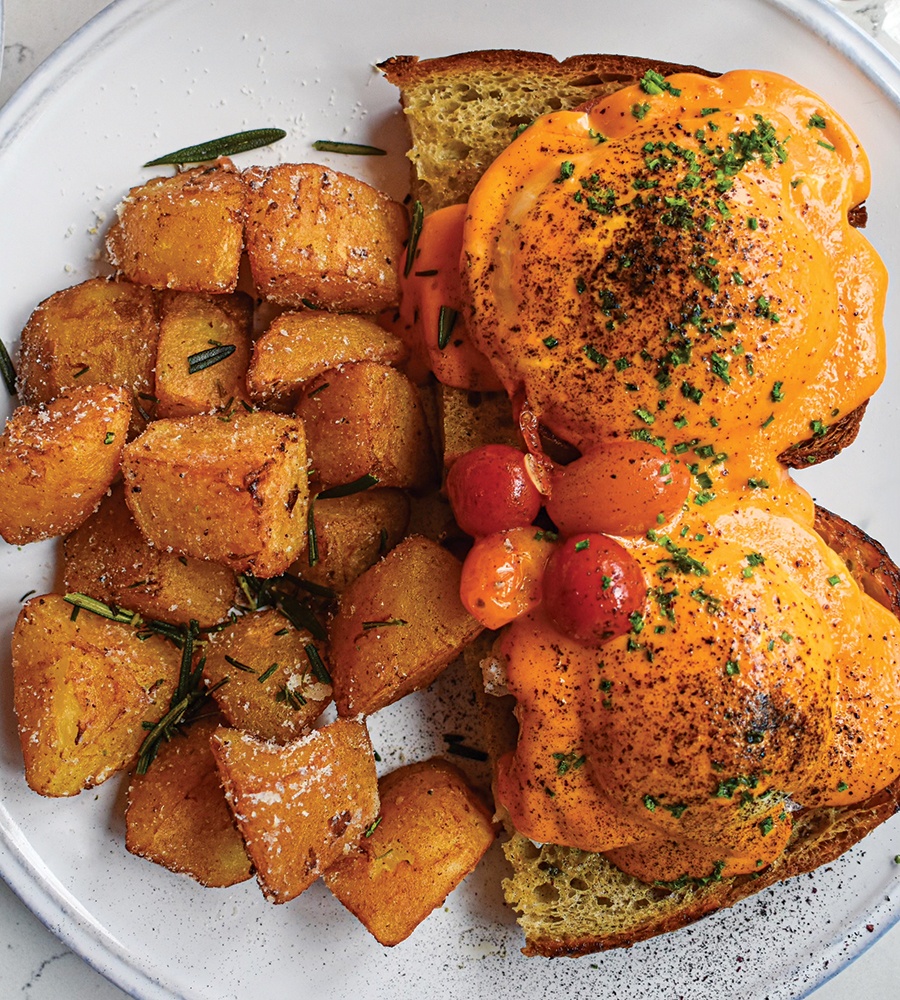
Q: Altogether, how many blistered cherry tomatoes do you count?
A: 4